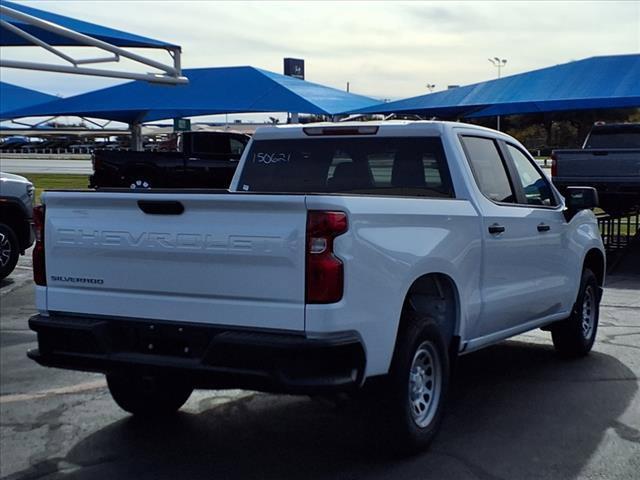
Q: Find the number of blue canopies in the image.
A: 4